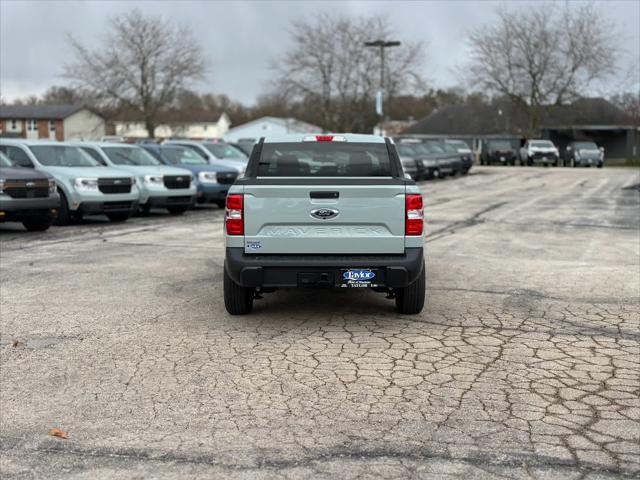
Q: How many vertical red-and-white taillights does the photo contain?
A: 2